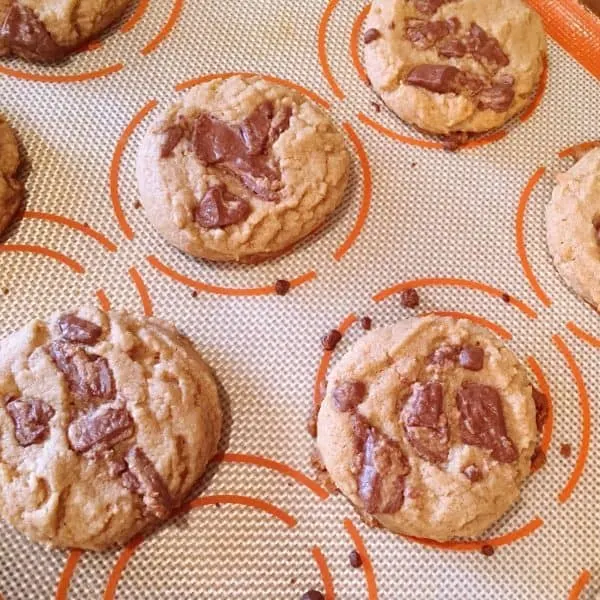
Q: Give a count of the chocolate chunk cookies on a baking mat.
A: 7